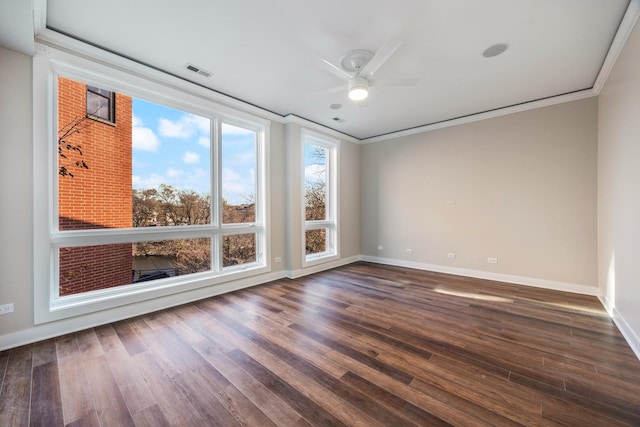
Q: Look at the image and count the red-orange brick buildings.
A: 1